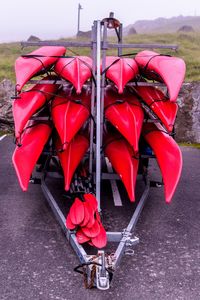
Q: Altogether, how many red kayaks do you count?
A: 12